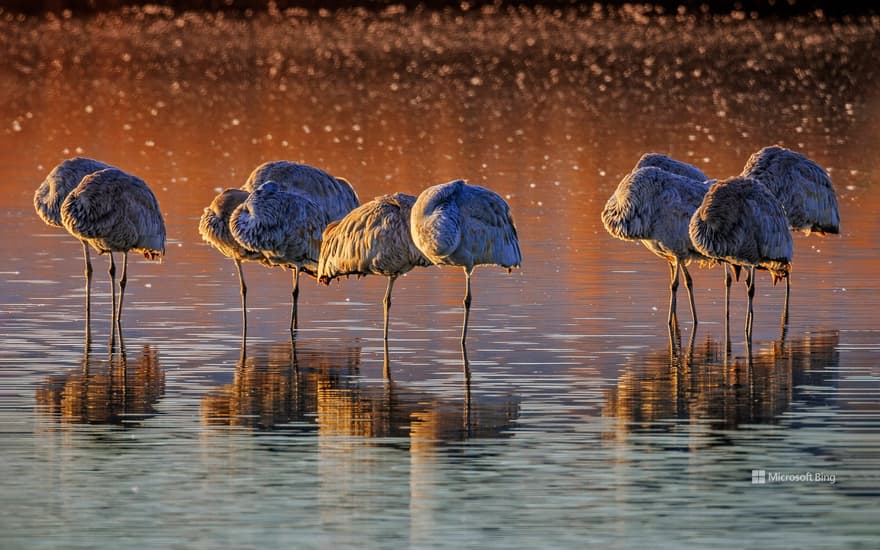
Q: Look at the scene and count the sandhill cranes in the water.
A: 11